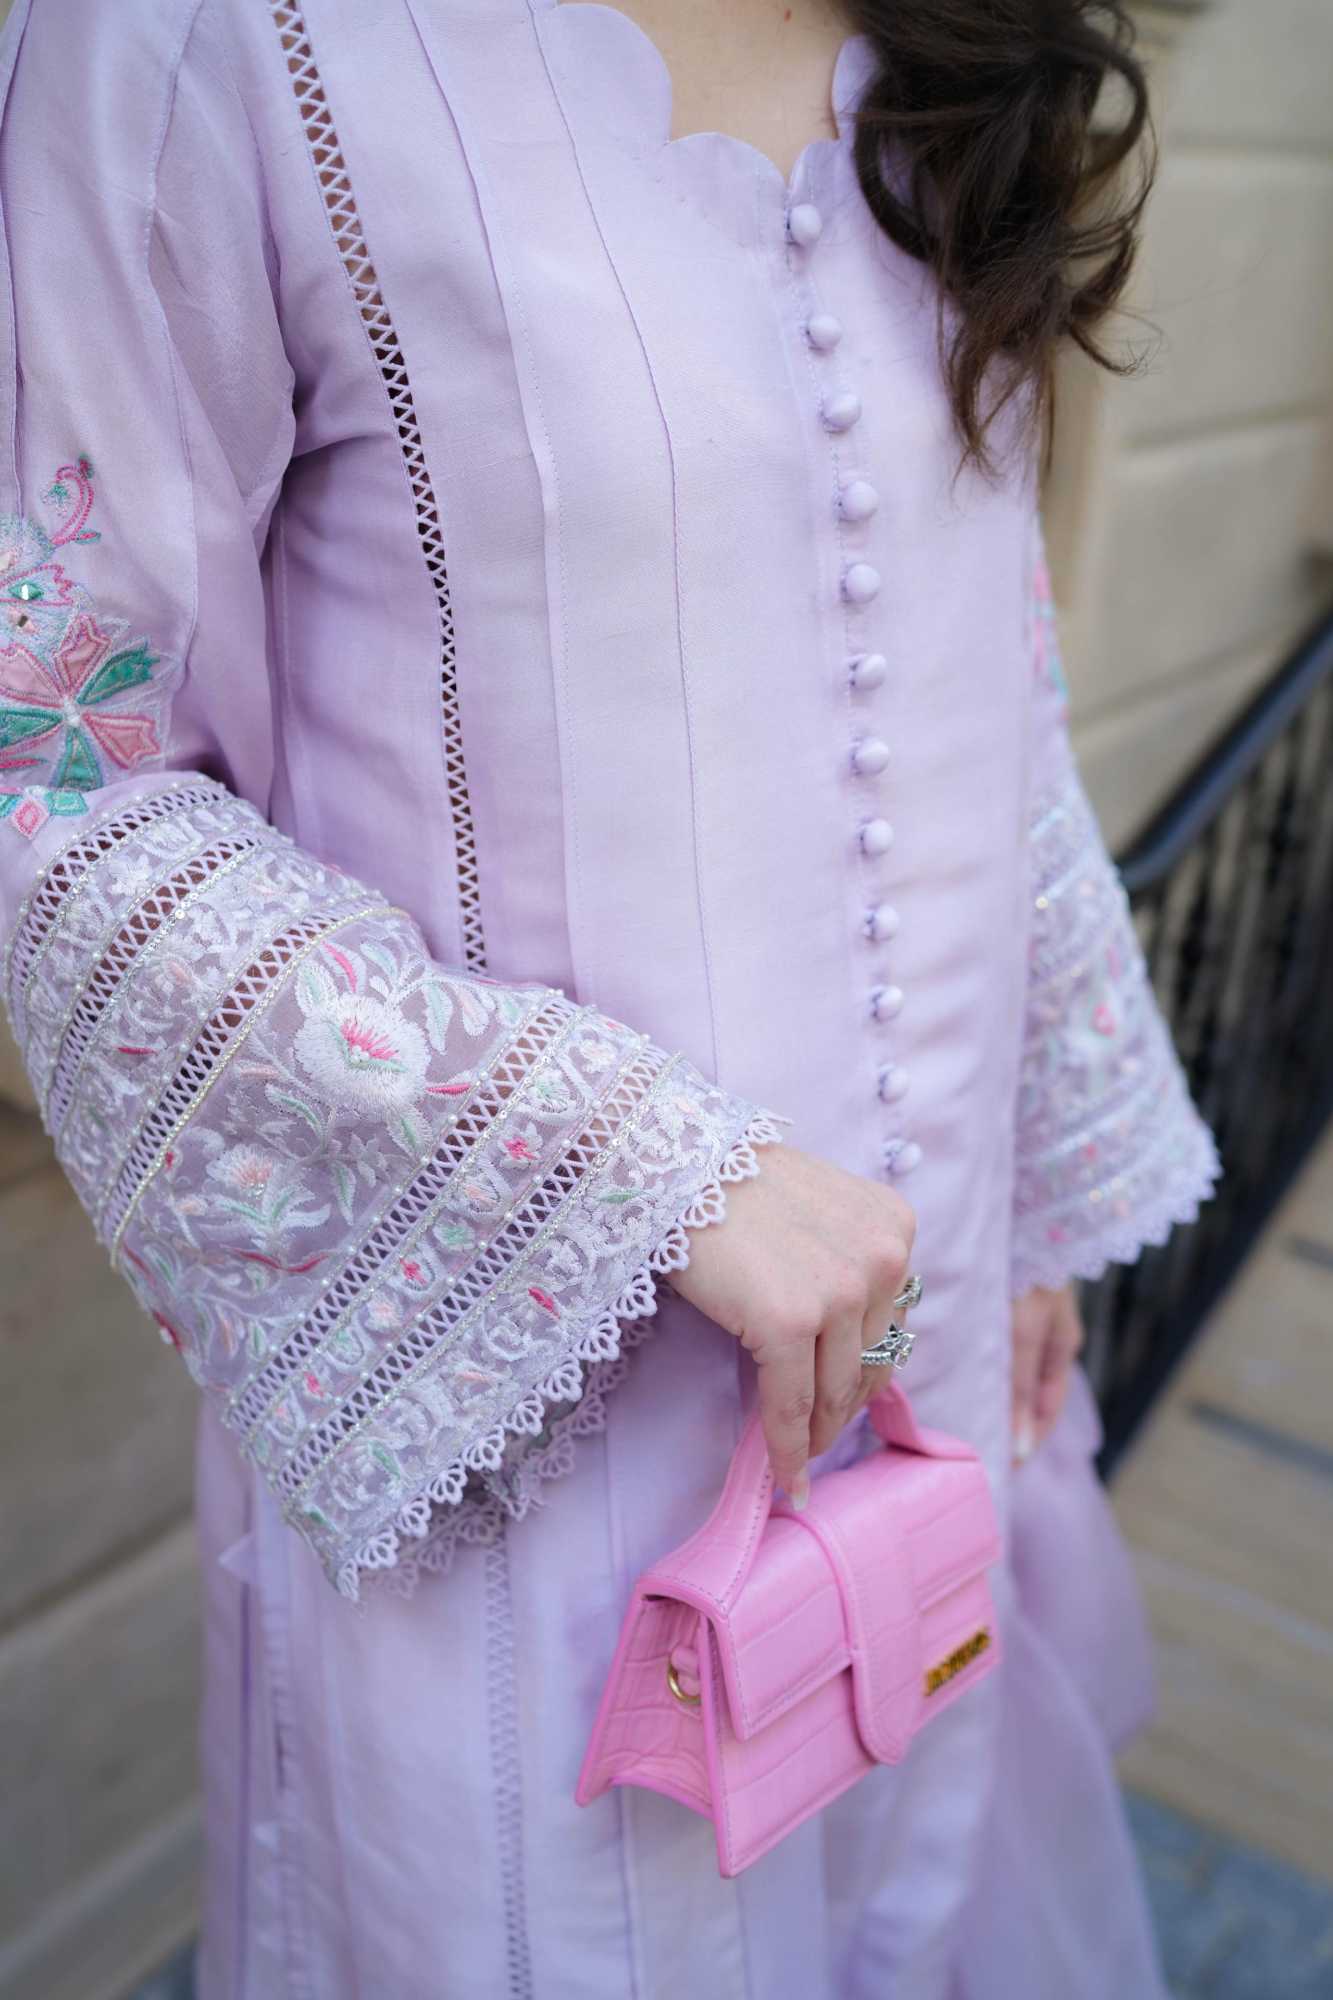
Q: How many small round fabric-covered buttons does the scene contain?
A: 12